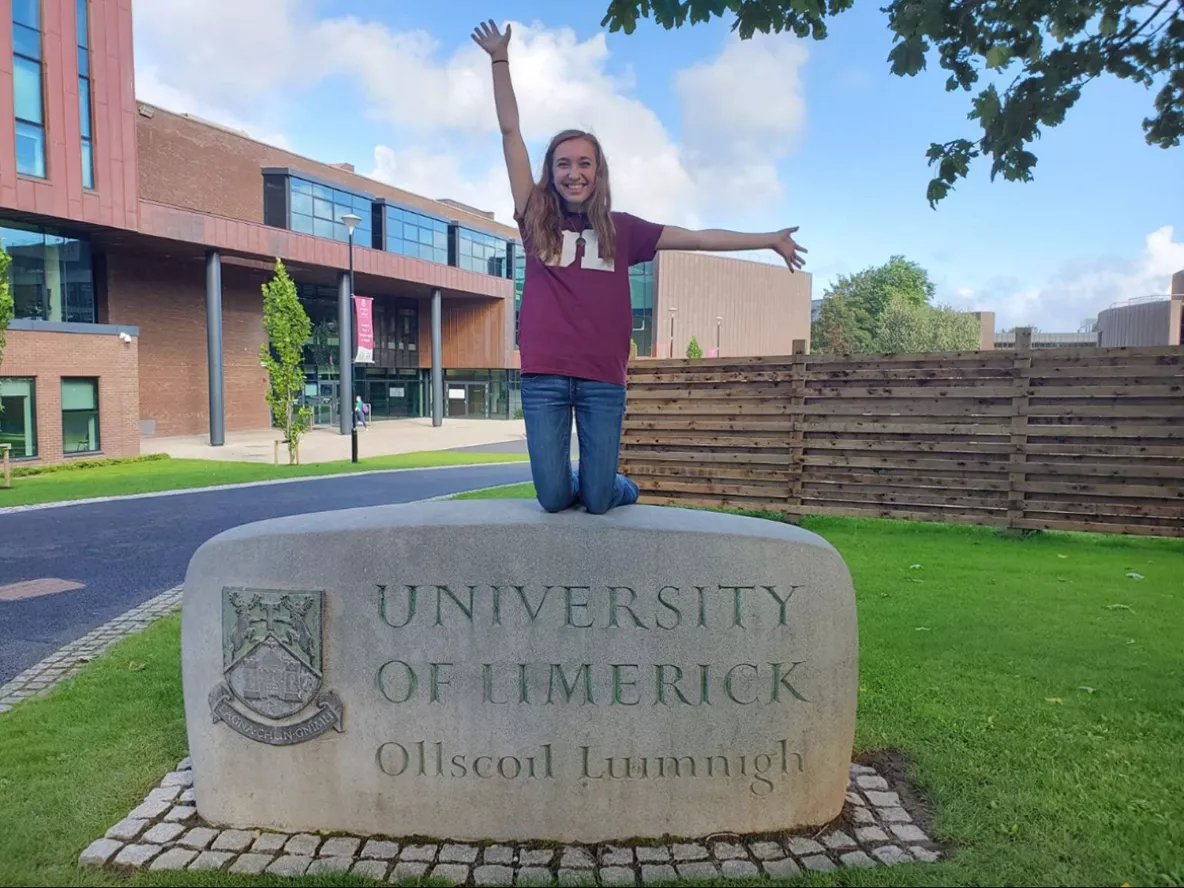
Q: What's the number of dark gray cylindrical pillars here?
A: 3